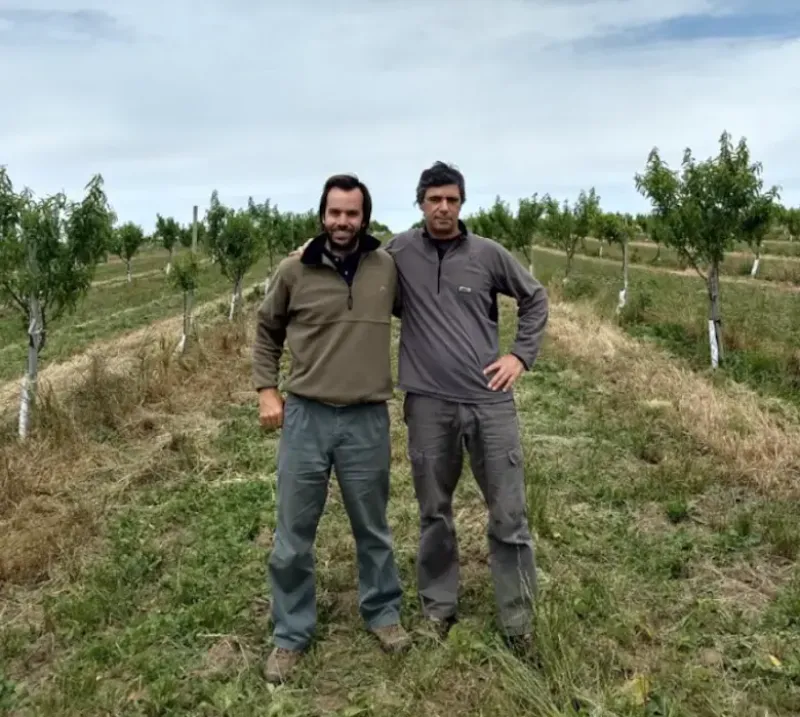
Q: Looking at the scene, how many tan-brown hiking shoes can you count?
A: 2